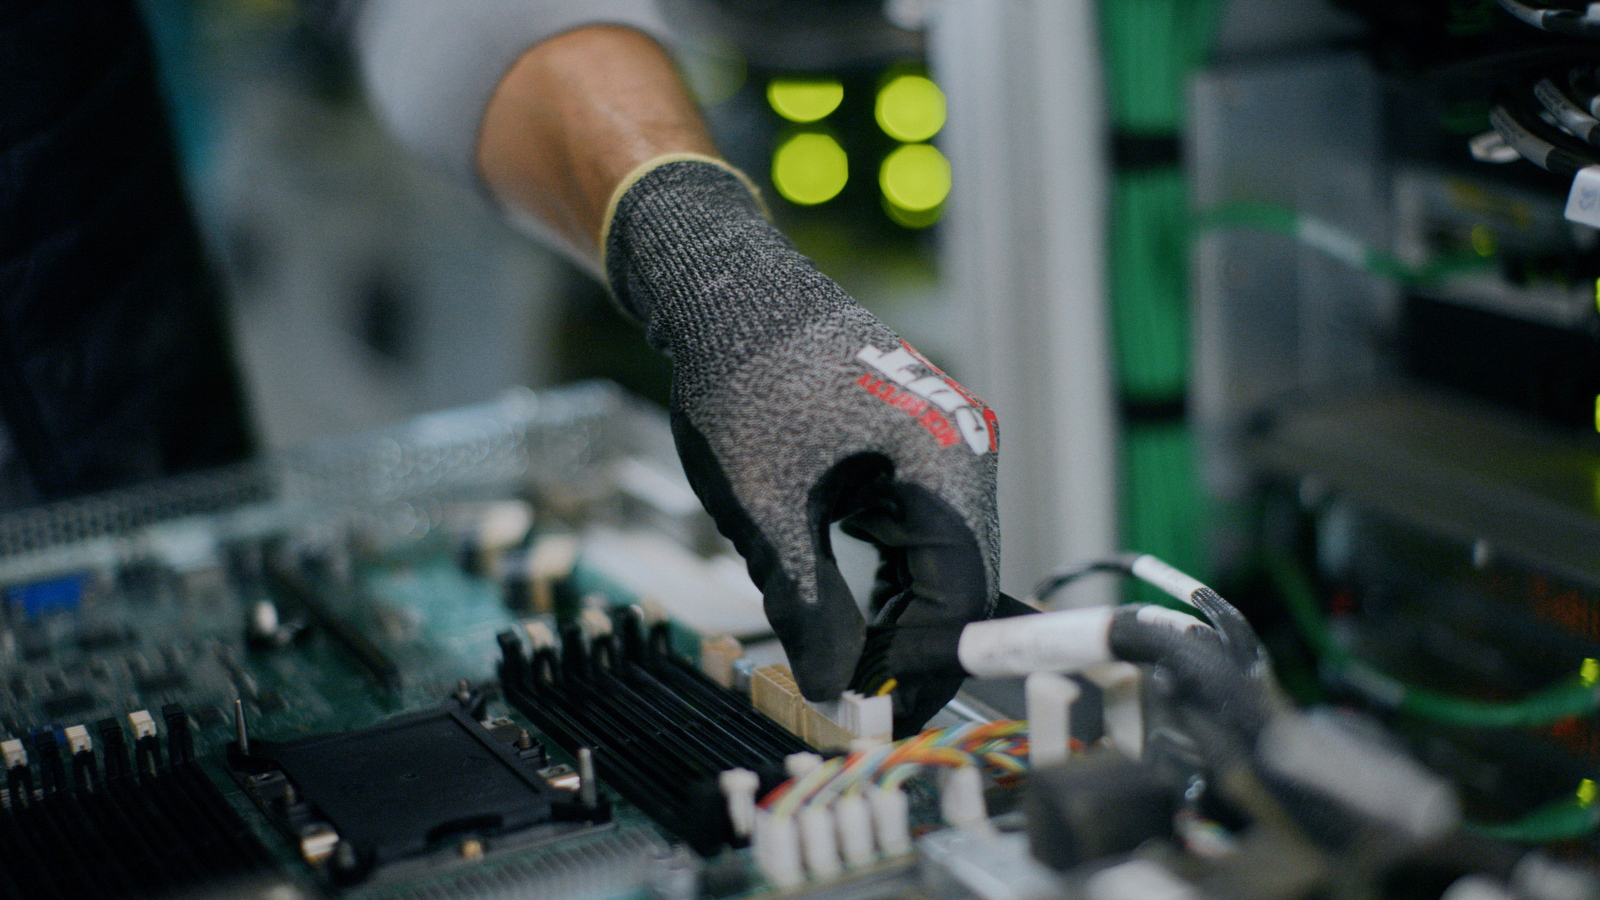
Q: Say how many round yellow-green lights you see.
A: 4